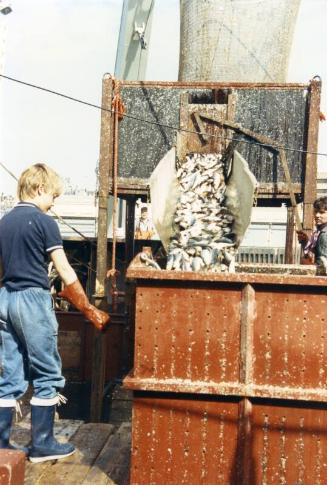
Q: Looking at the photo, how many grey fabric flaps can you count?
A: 2